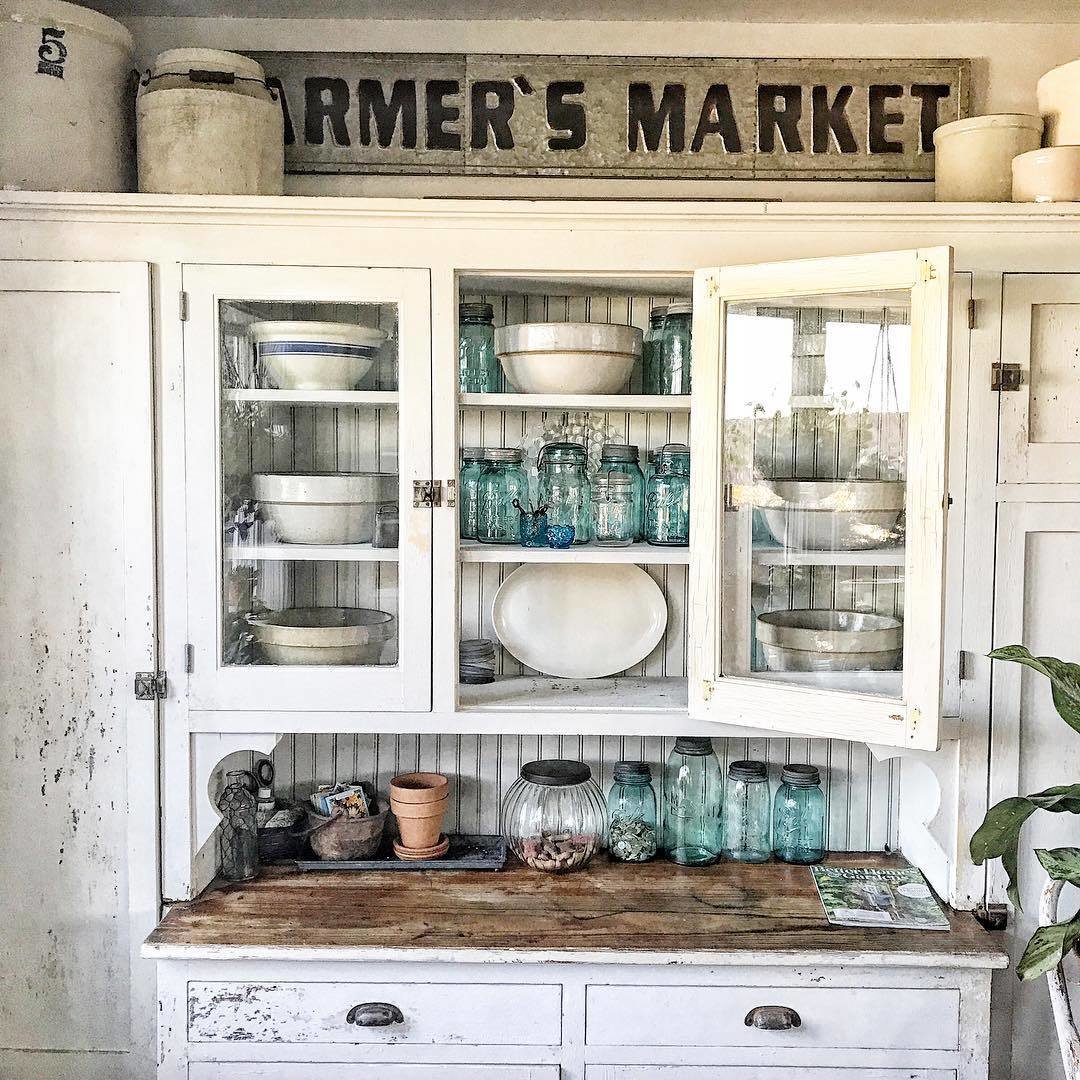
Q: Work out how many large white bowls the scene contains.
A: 6